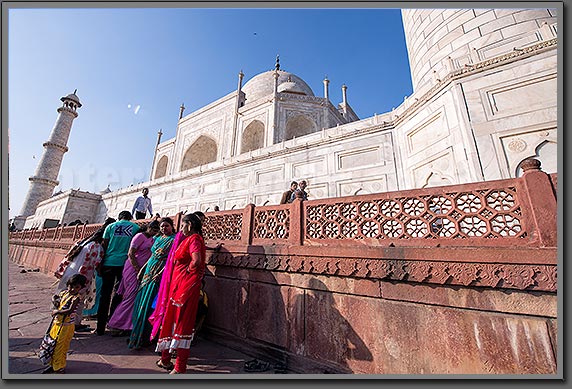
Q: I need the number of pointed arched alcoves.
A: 4